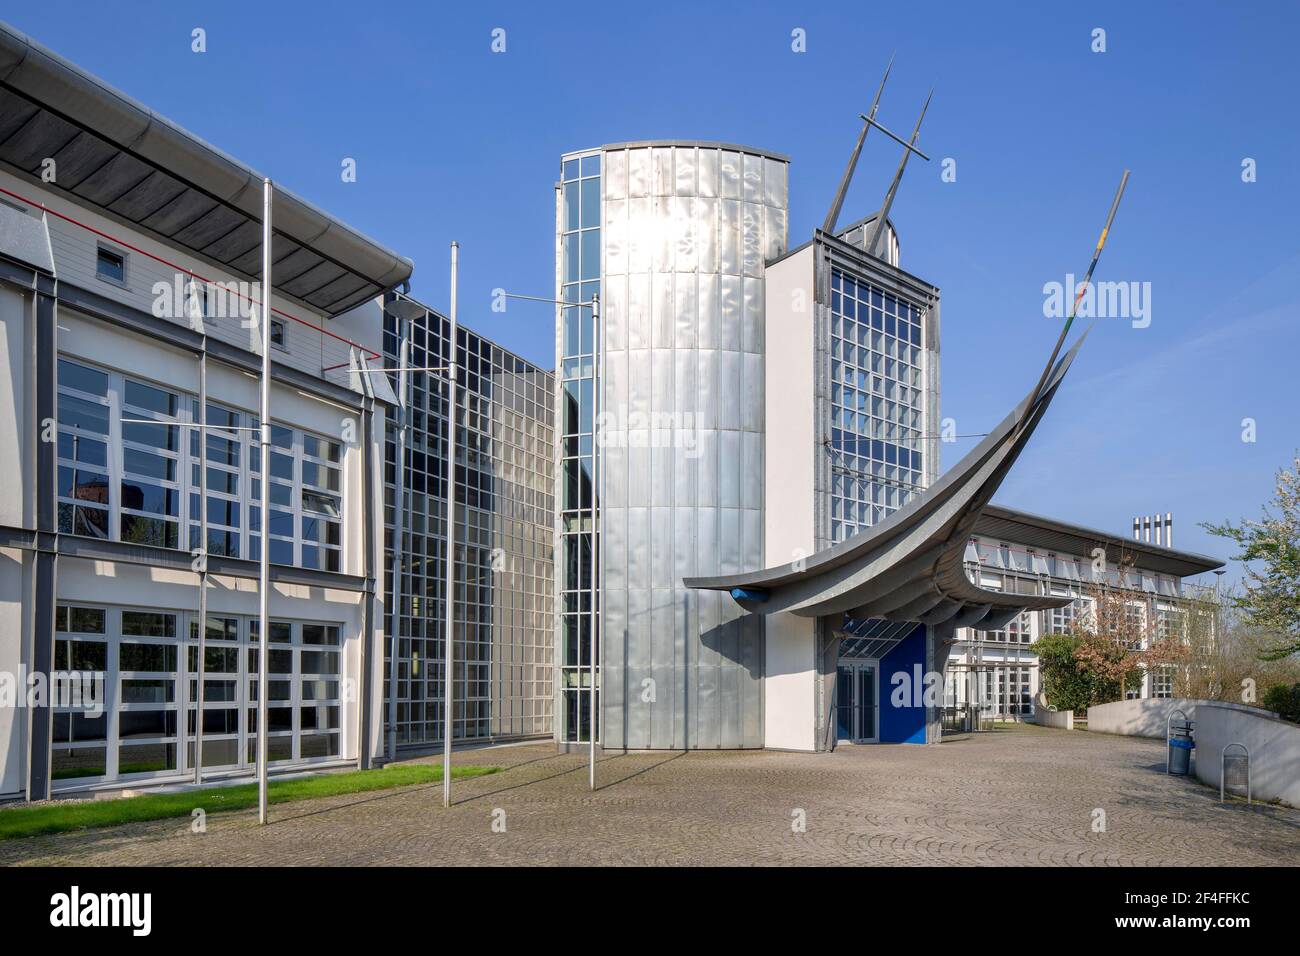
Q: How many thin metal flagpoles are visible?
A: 3